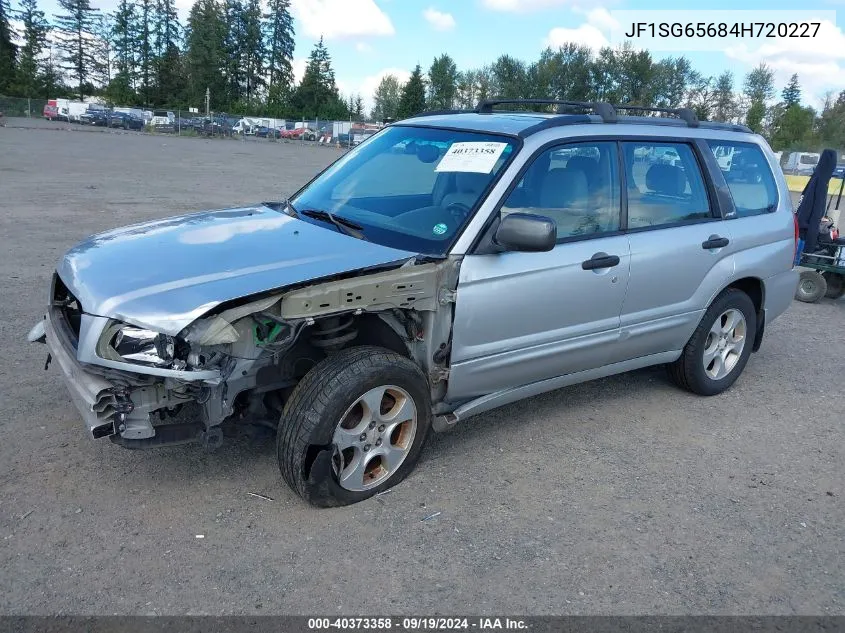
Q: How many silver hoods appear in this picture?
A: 1